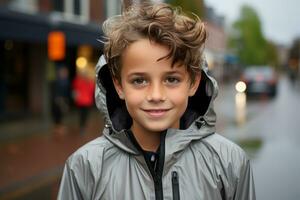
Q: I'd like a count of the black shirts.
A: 1